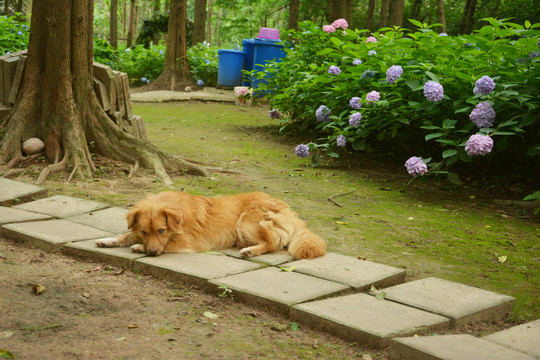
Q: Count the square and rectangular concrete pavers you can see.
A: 14